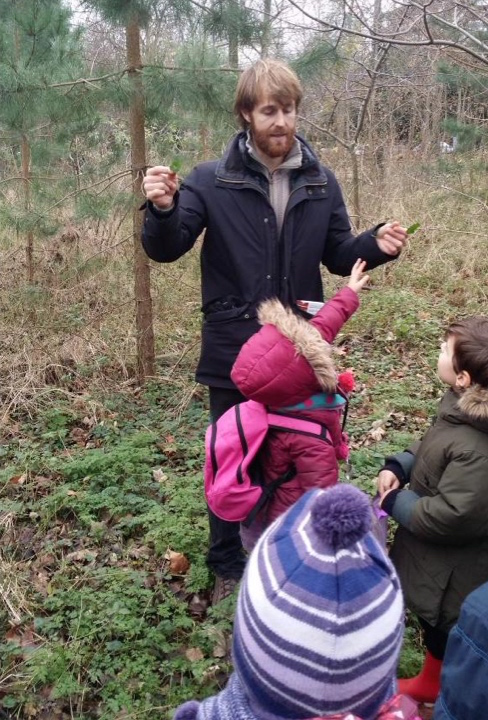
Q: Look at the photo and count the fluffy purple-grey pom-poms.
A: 1